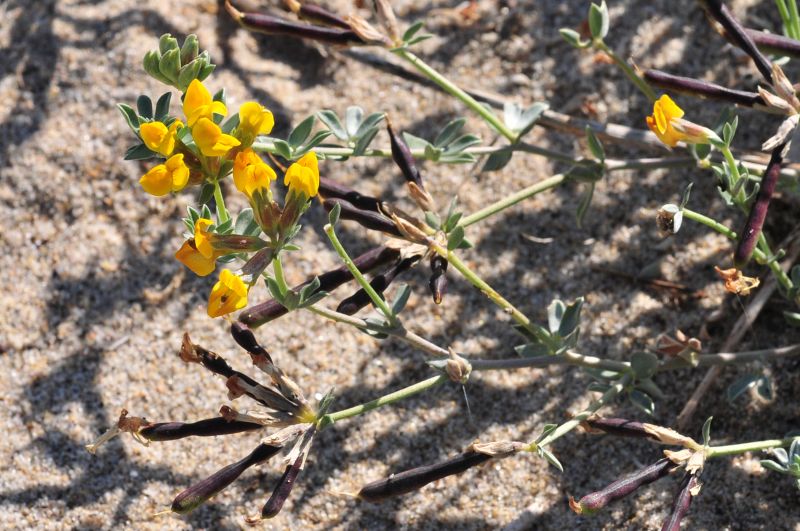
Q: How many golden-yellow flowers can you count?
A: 10